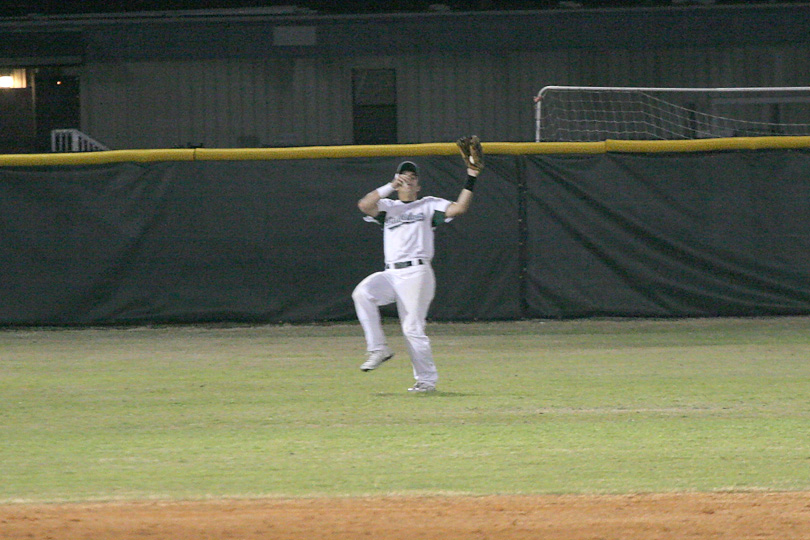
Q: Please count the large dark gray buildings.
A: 1